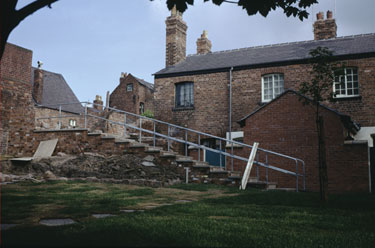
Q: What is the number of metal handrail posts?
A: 14